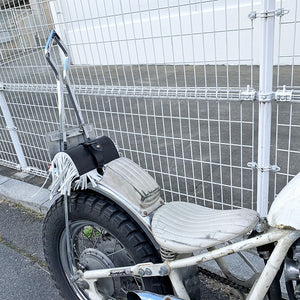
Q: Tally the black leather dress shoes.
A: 0